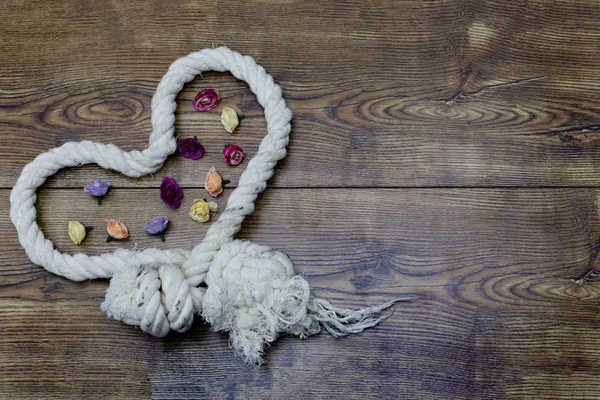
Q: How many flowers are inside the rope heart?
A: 11